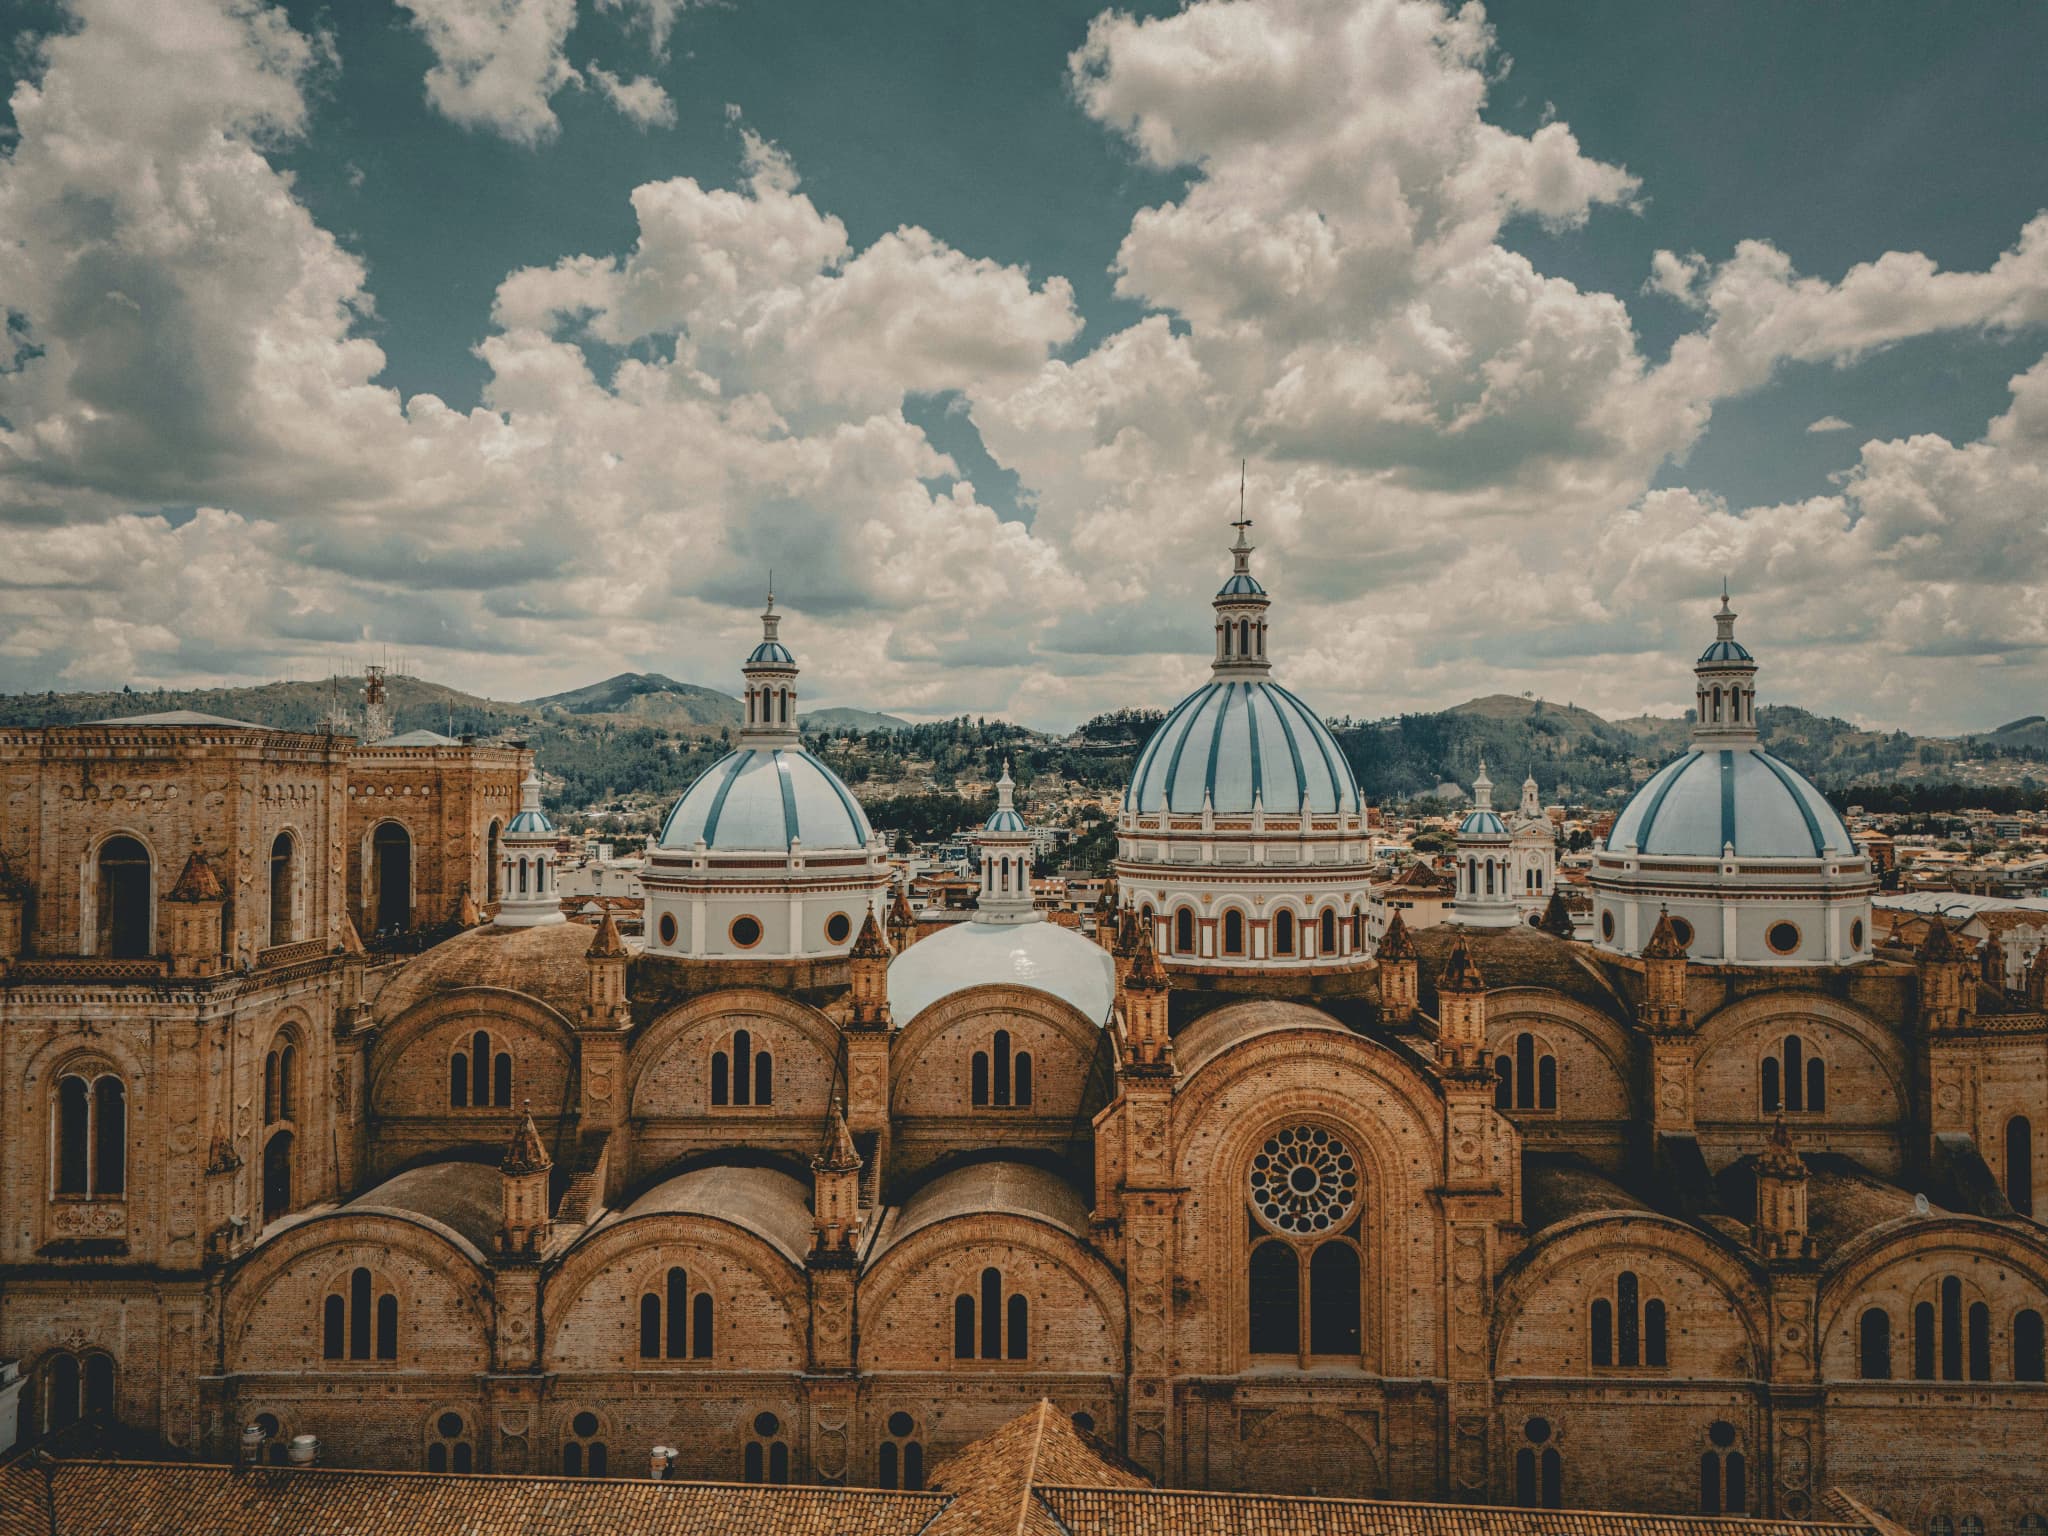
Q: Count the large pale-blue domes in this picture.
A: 3